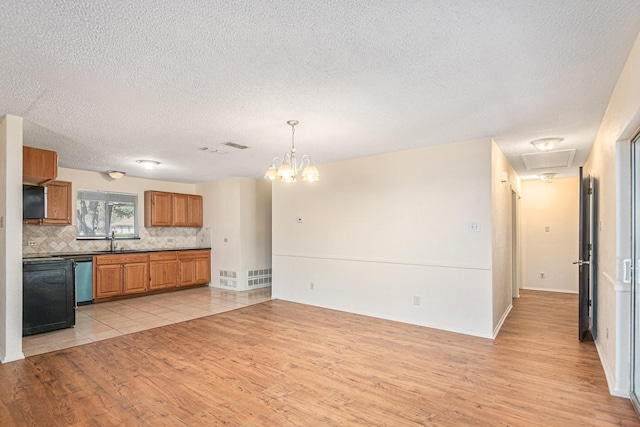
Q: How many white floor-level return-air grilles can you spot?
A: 2